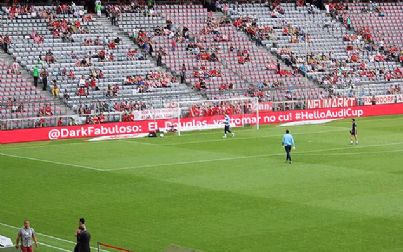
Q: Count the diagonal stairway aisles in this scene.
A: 4